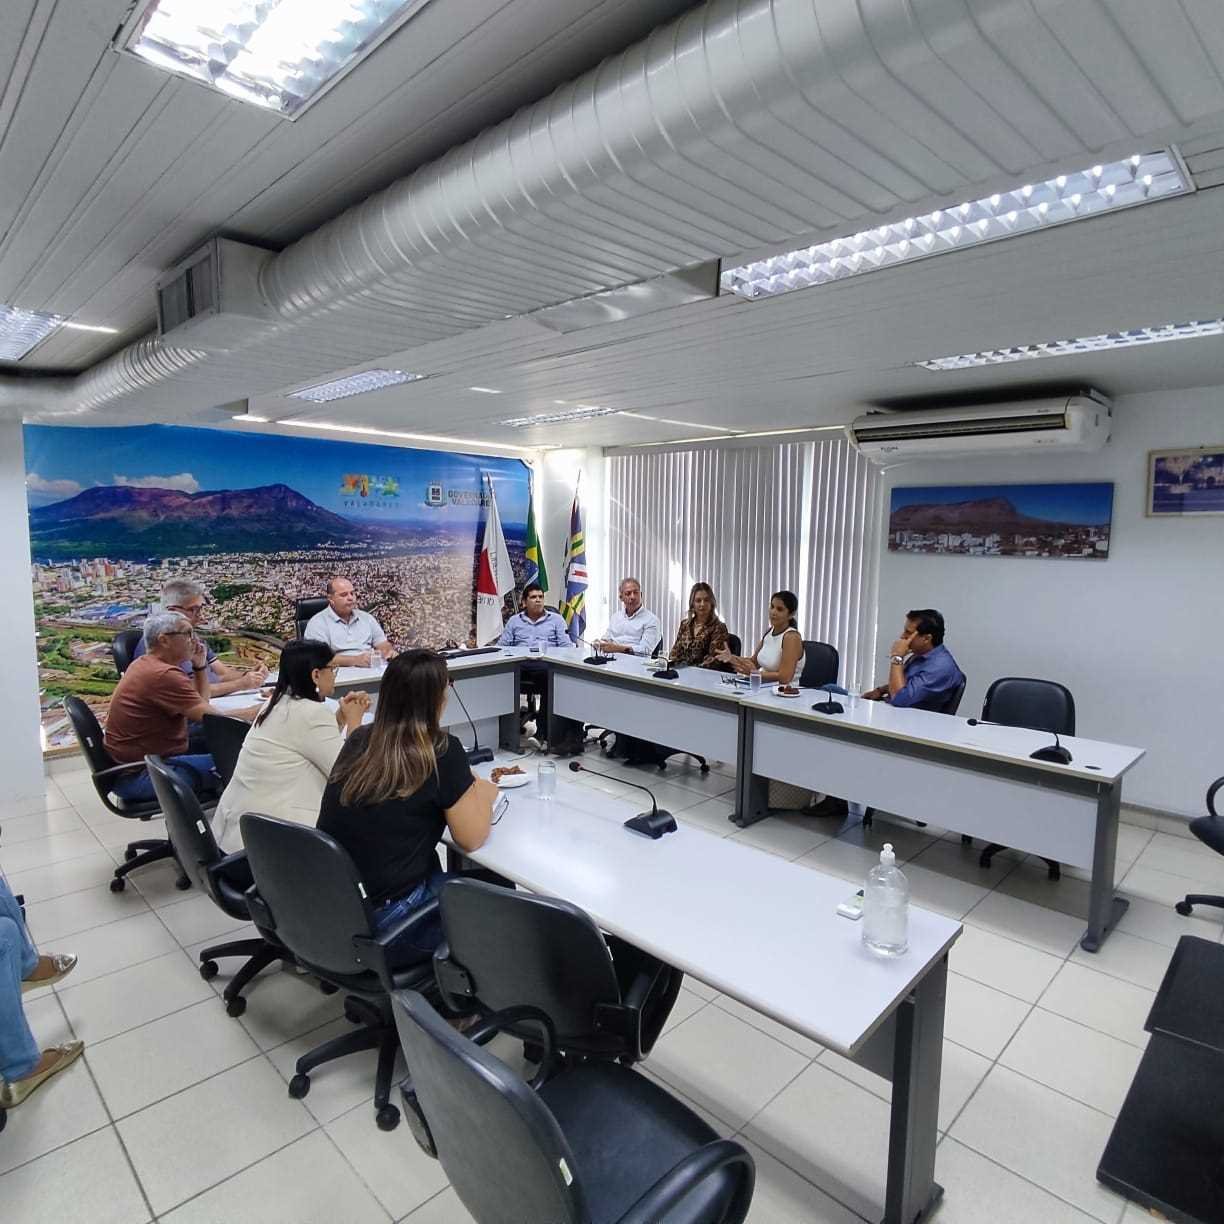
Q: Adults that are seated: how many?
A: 11